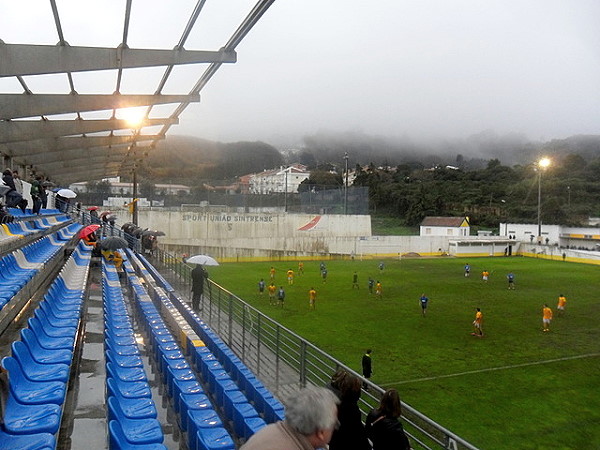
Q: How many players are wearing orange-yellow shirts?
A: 10